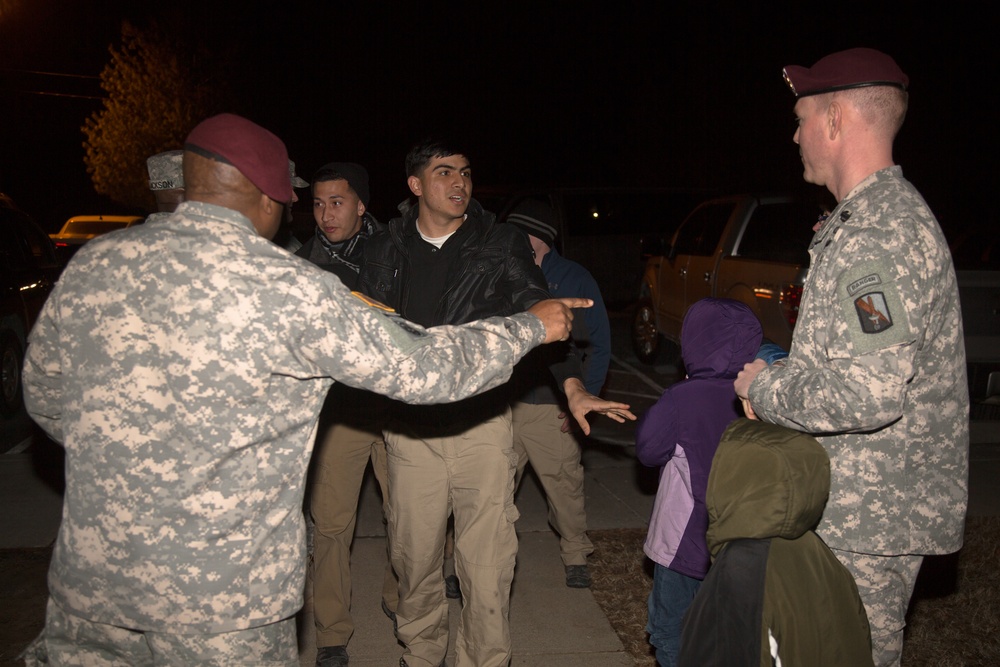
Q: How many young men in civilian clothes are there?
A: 3